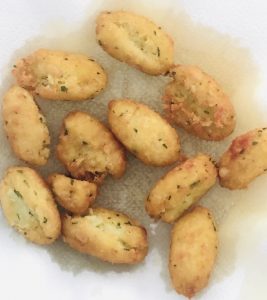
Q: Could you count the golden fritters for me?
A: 12